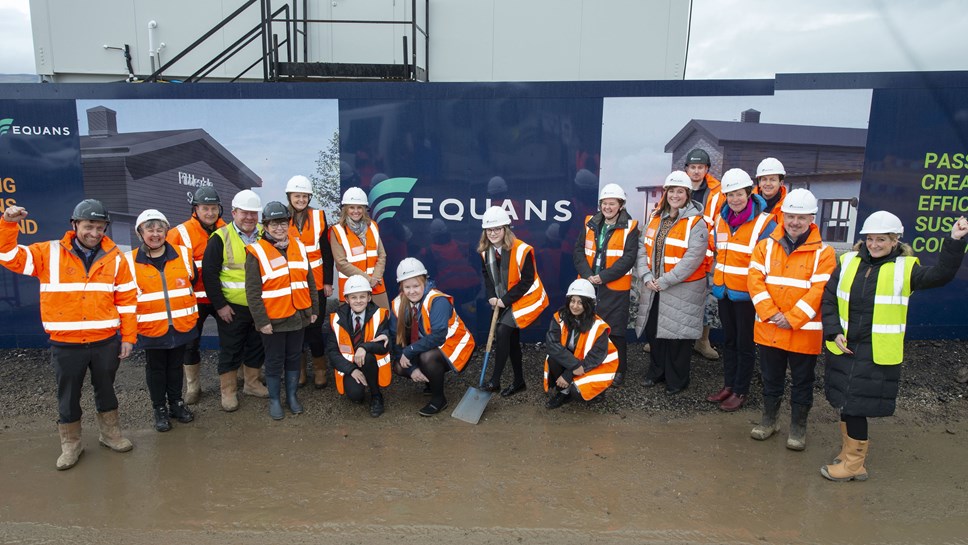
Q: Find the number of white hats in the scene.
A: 14